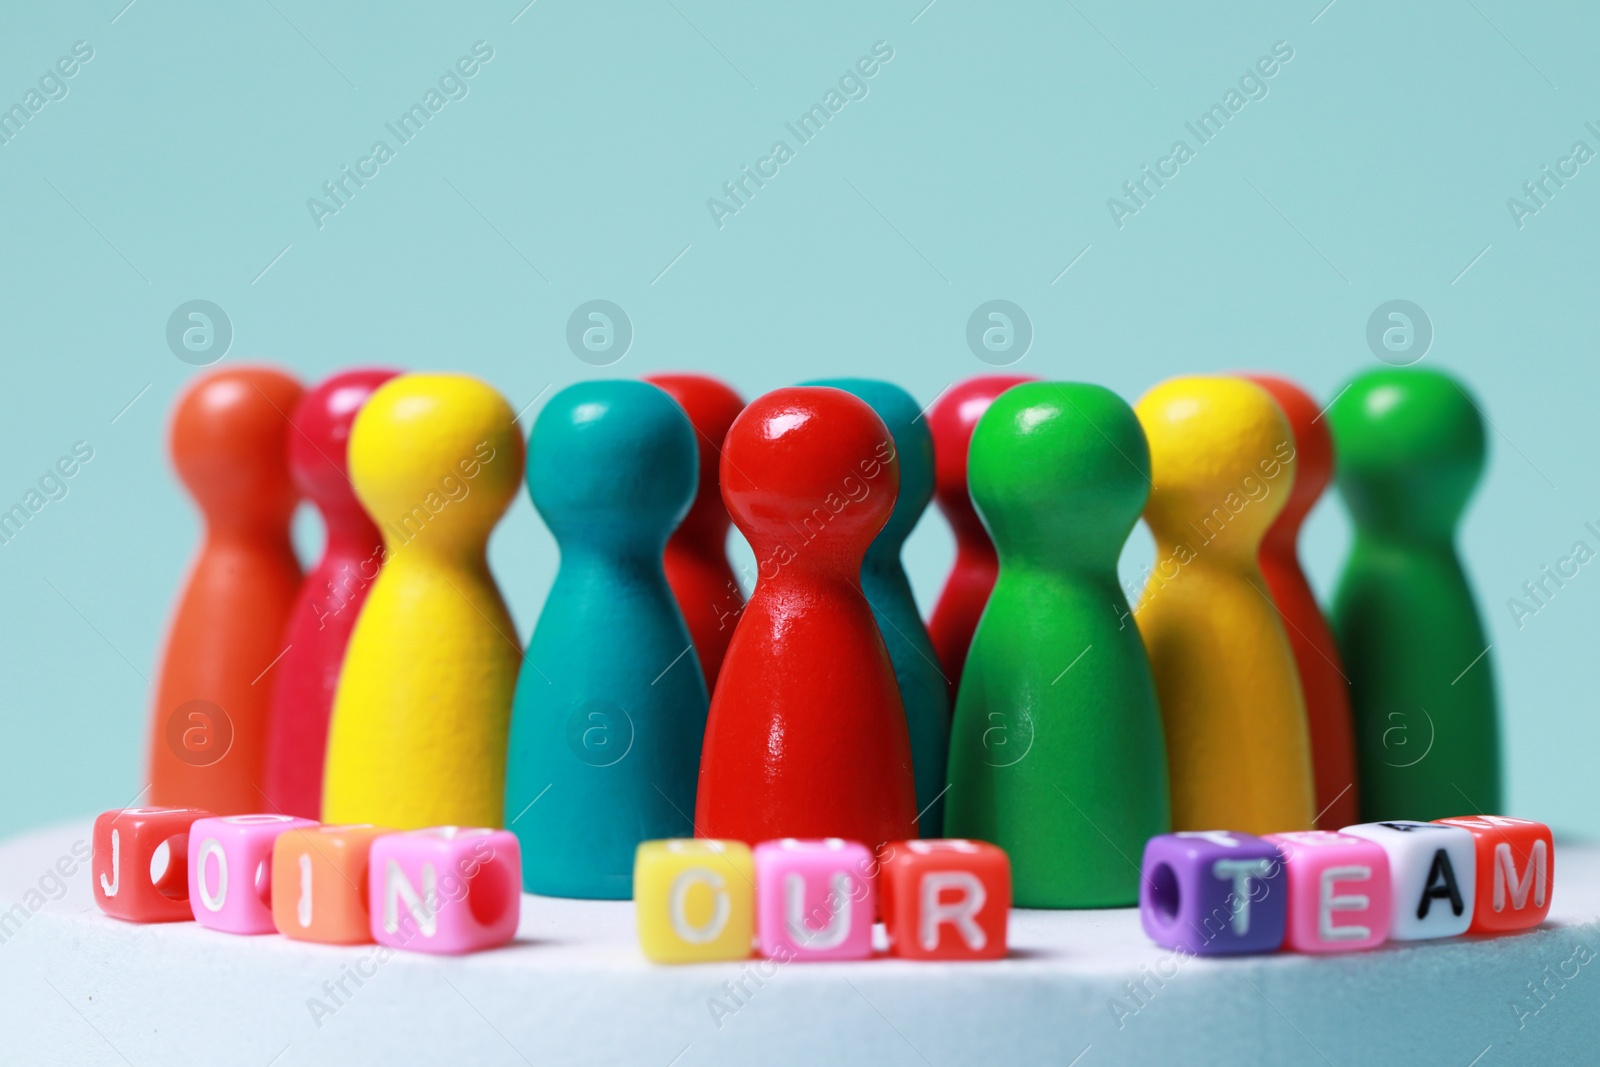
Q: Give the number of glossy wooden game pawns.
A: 12